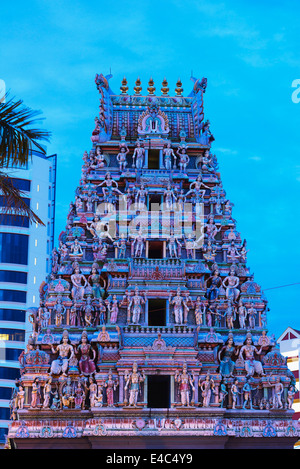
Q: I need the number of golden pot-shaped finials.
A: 5